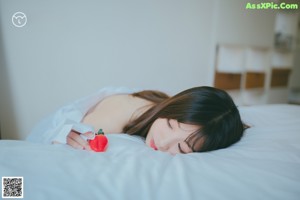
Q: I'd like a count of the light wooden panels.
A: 3